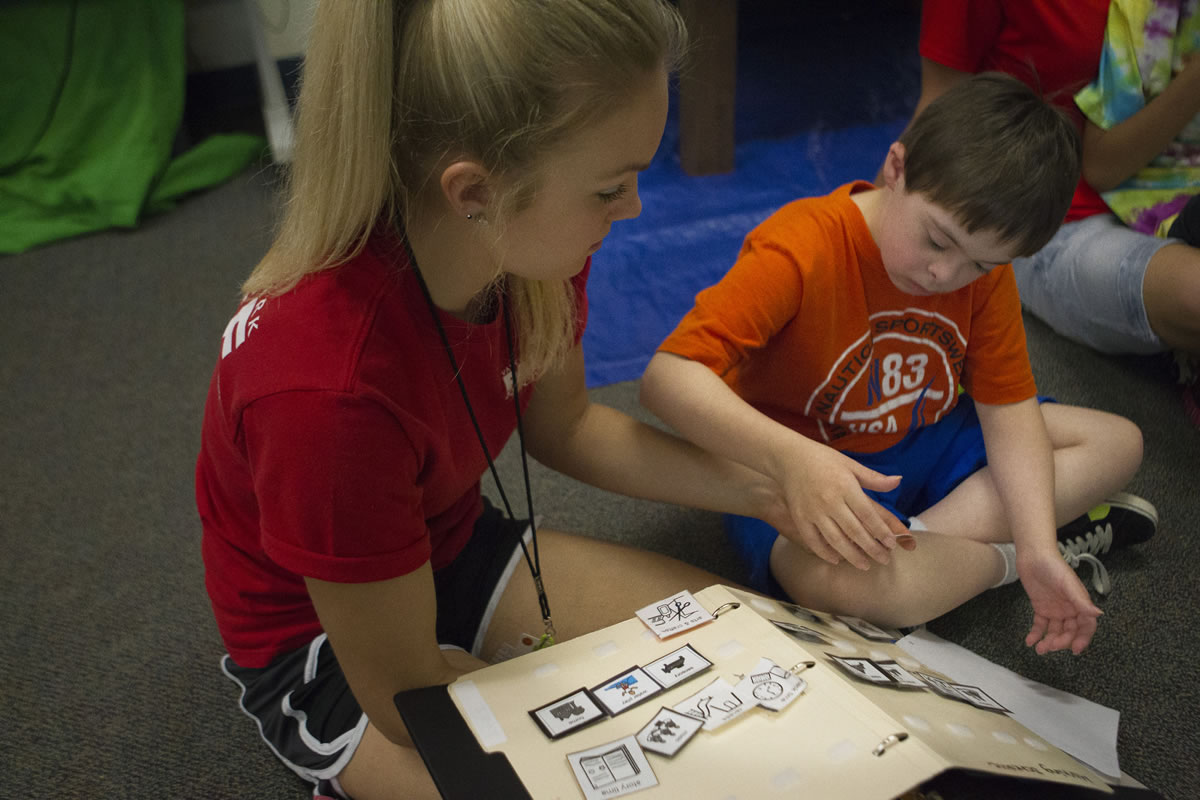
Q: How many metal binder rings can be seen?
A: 3